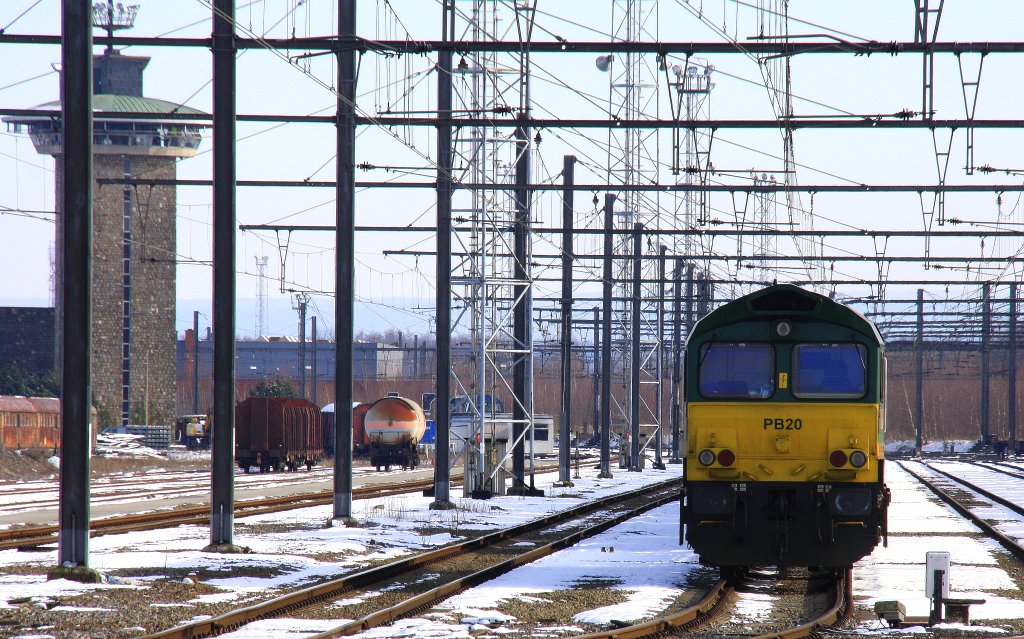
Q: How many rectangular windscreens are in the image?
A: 2